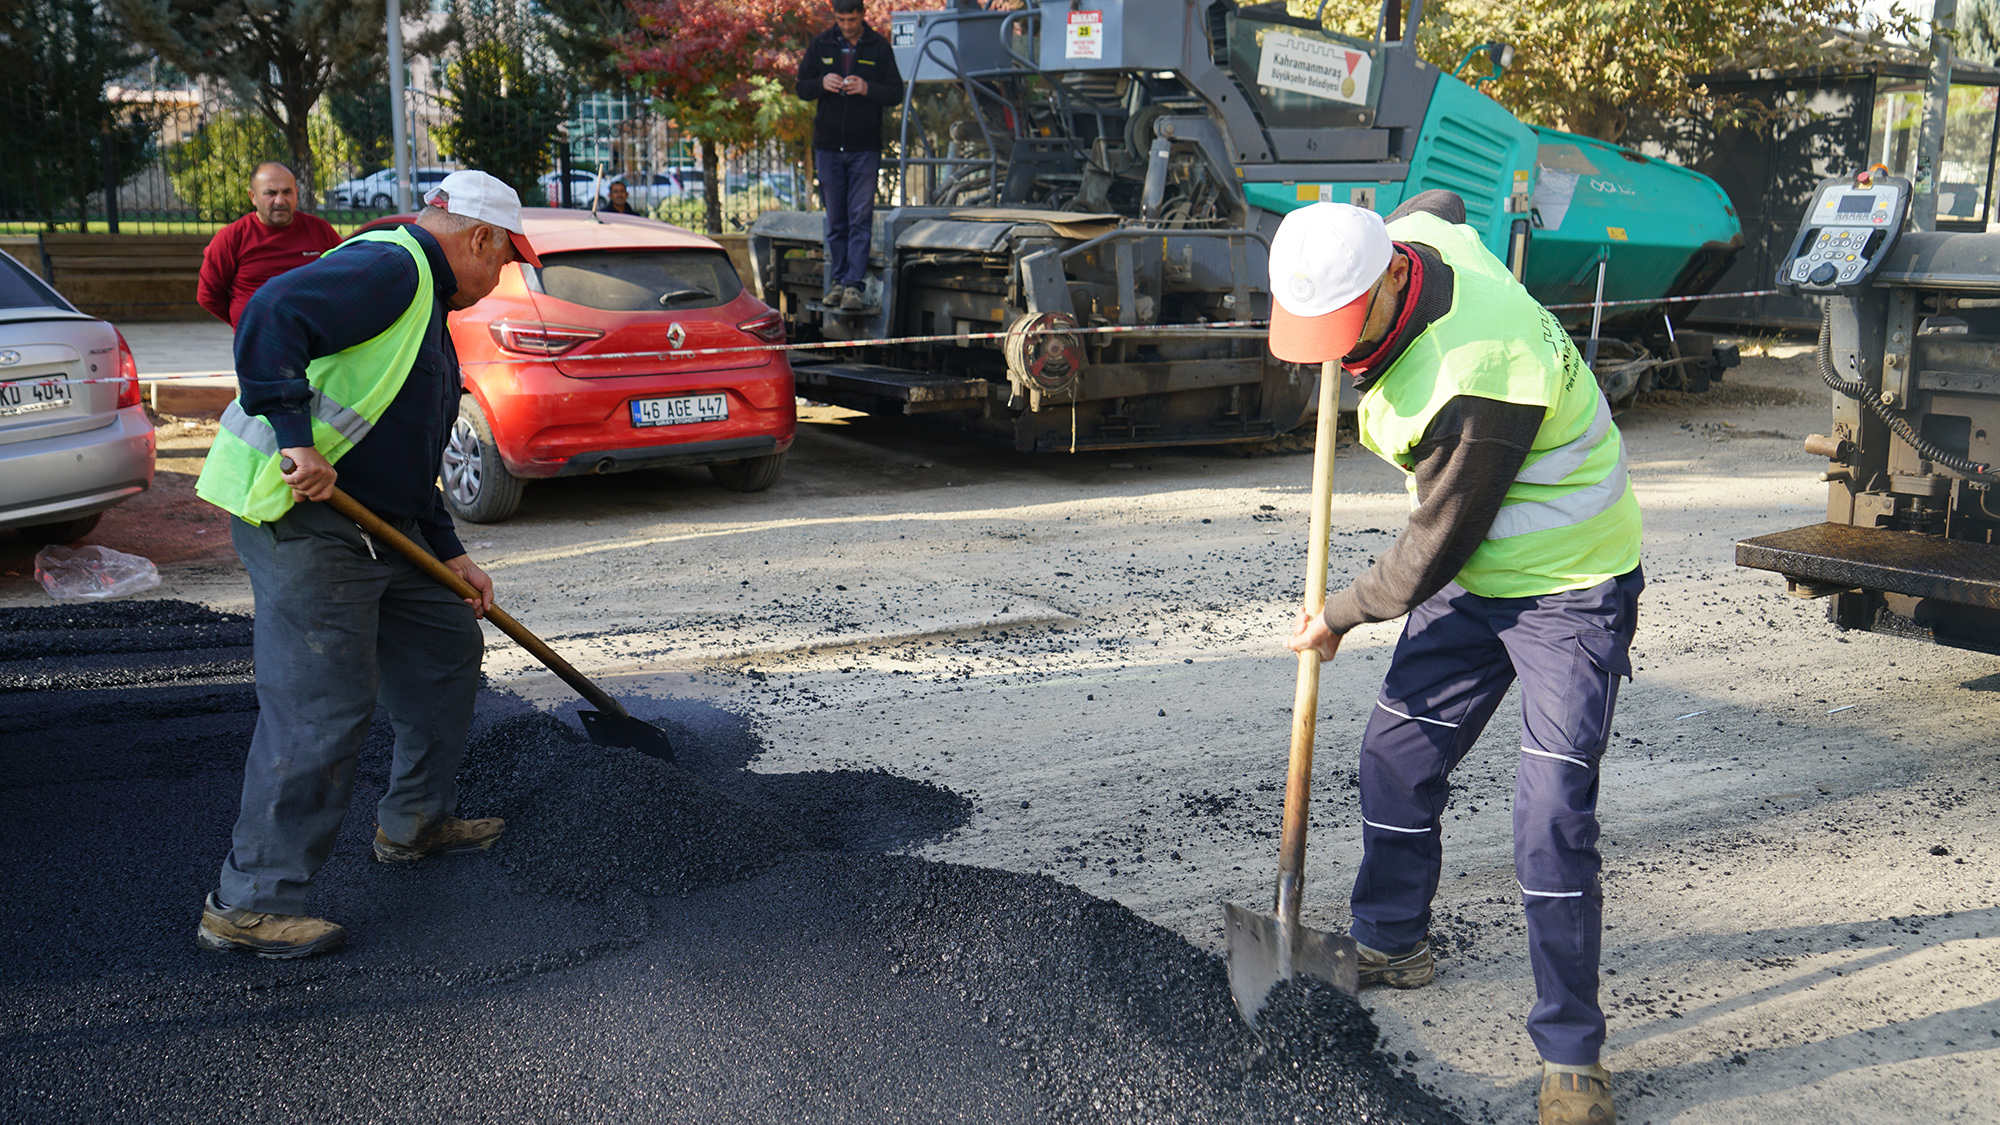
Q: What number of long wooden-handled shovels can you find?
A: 2